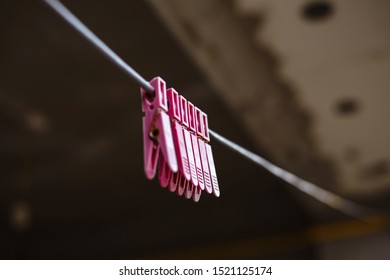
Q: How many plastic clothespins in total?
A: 6